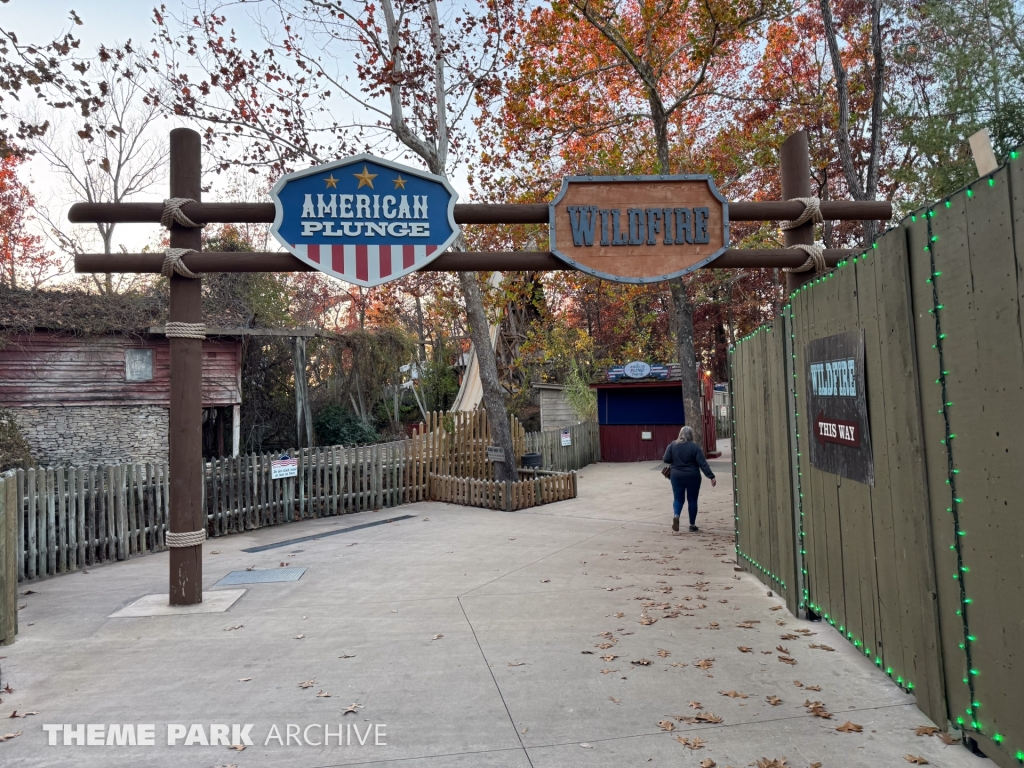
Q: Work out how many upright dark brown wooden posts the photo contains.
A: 2